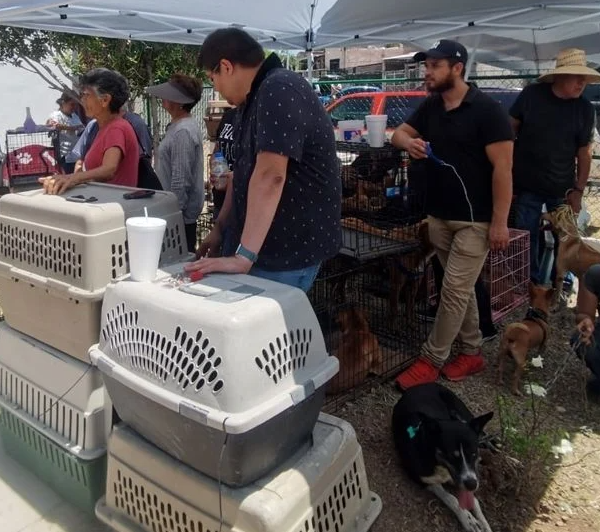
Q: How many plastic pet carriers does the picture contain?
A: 4